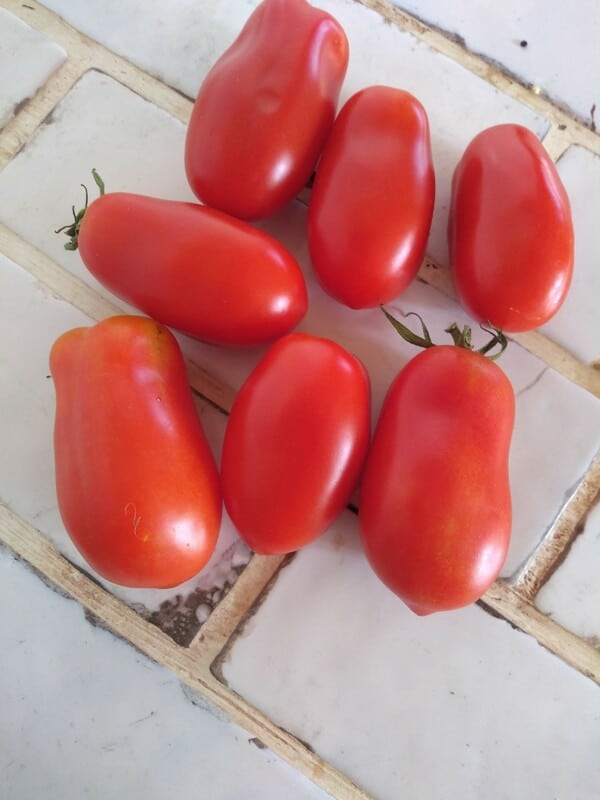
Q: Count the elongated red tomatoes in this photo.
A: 7